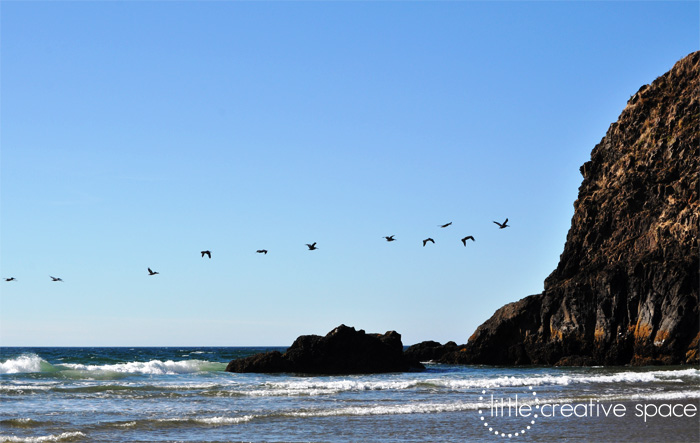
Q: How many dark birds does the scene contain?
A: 11